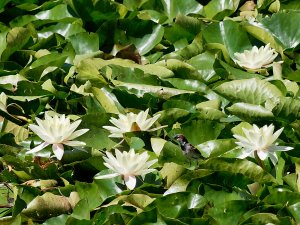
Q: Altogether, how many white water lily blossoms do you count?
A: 5